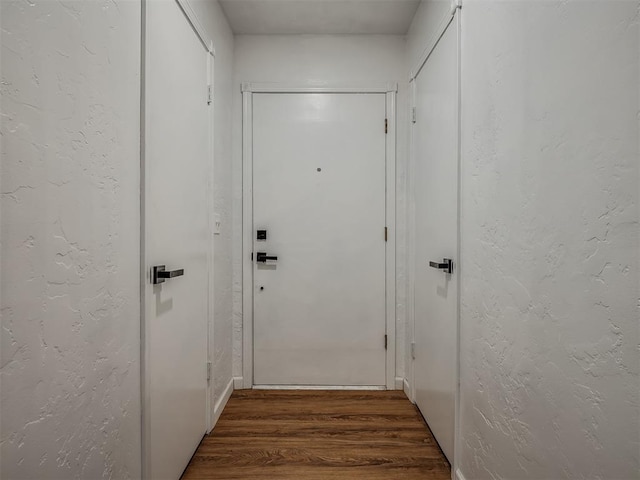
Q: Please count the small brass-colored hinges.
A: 3